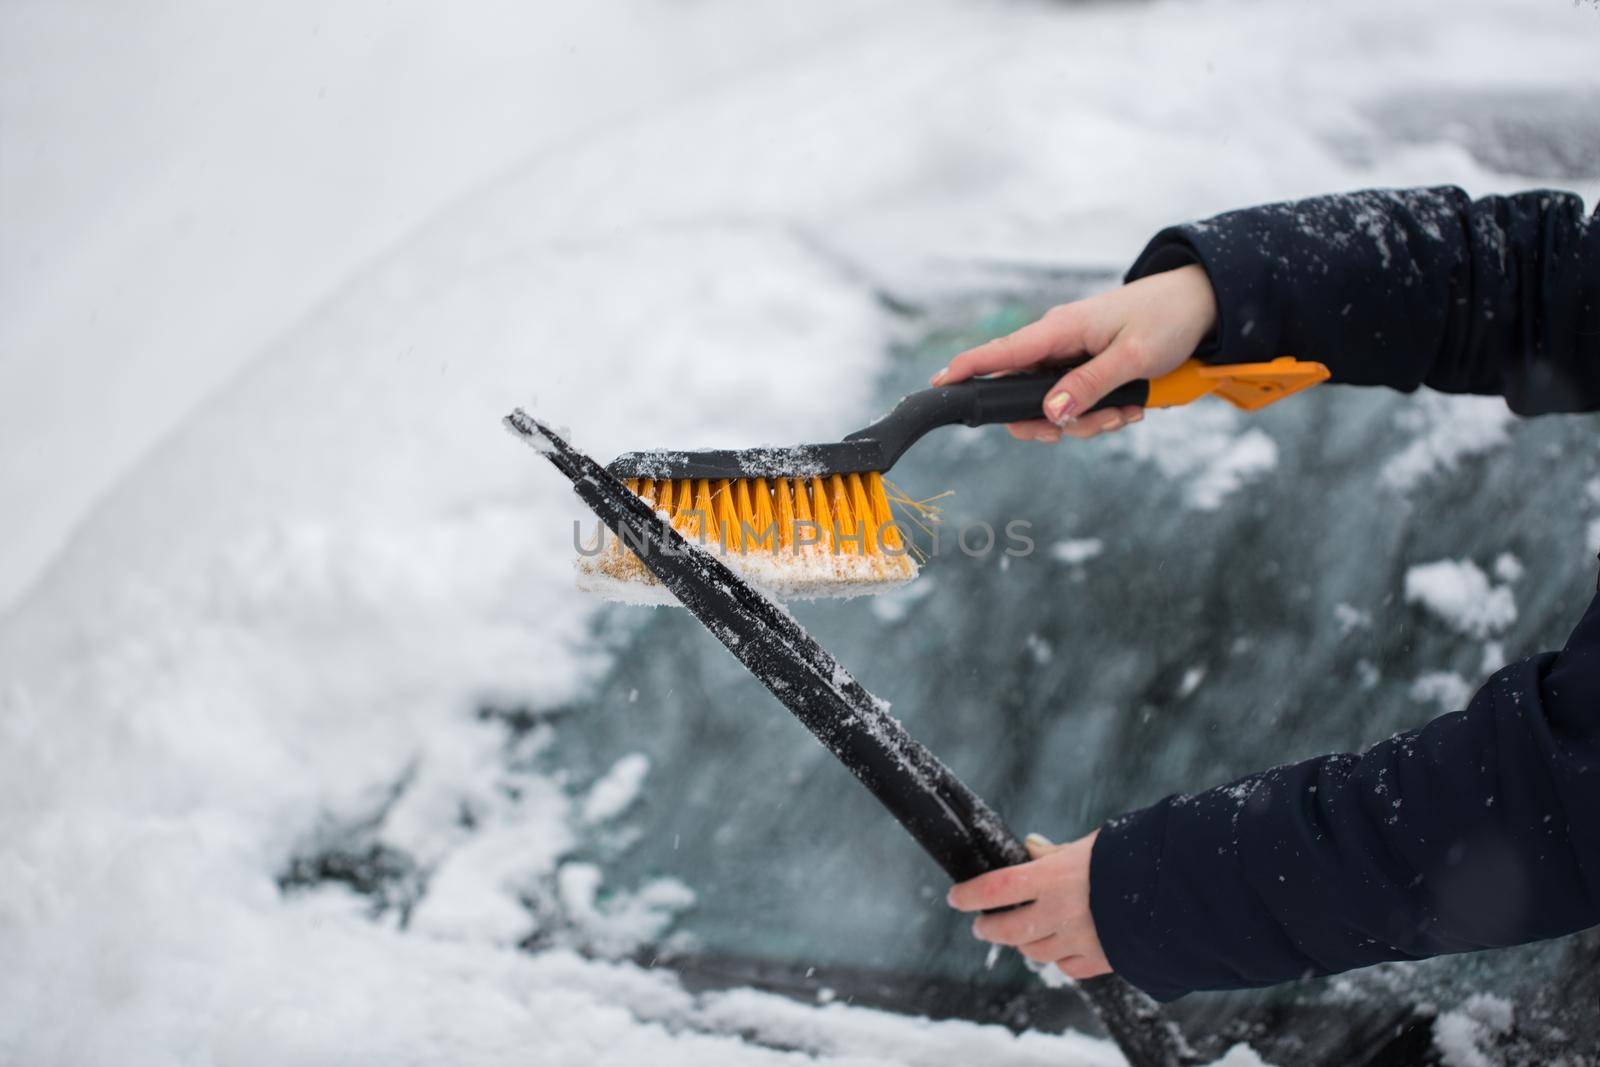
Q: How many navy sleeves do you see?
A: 2